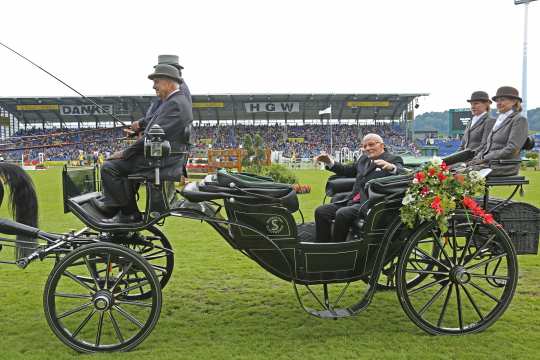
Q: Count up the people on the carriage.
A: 5